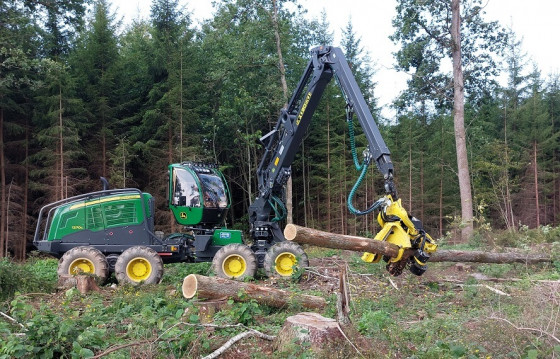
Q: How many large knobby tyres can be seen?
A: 4